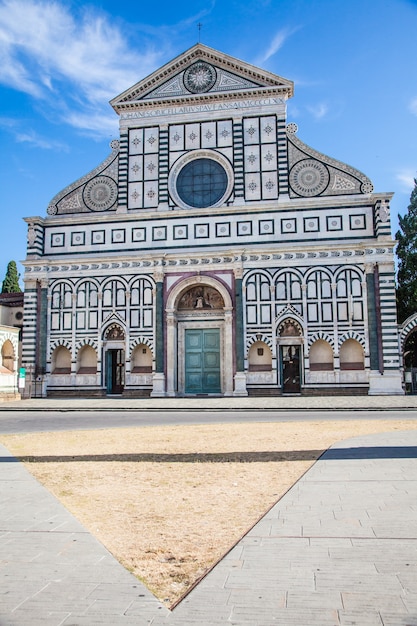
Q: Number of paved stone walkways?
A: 2